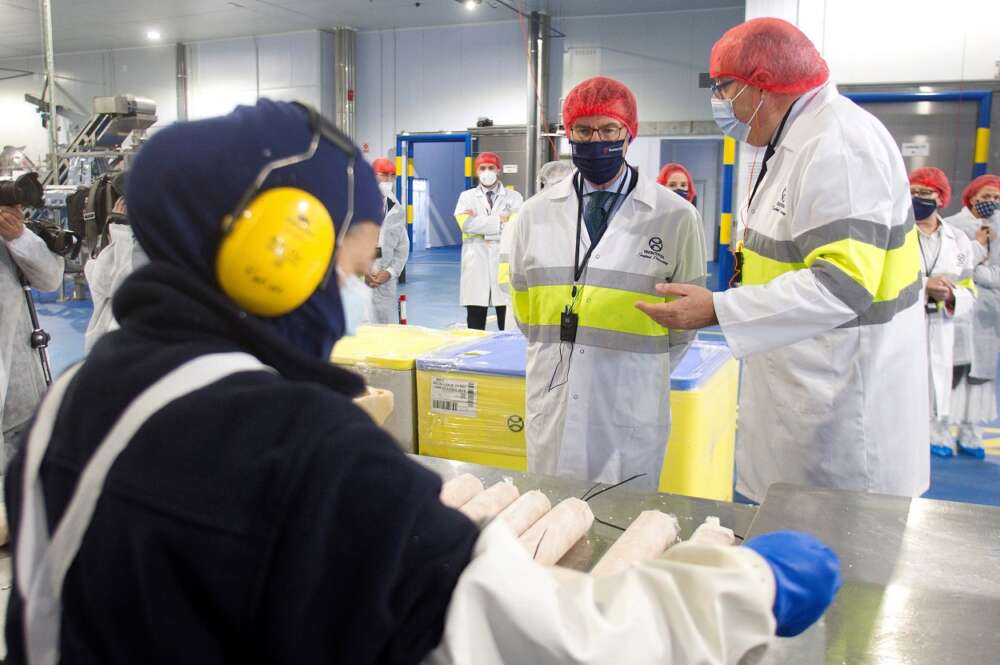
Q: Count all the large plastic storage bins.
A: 3